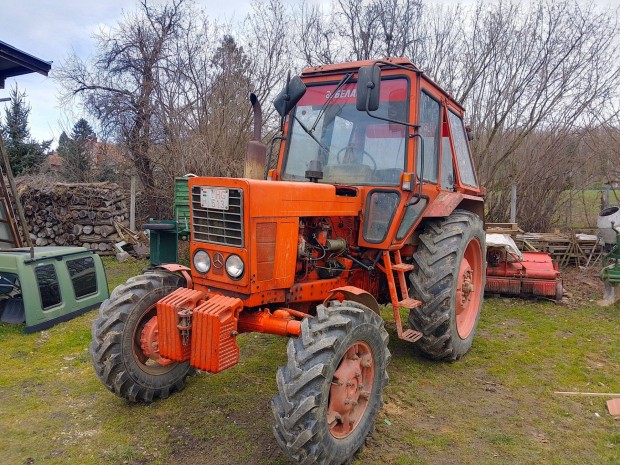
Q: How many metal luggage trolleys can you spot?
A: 0